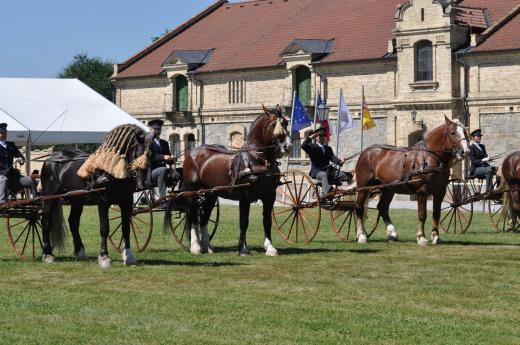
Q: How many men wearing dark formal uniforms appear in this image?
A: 4